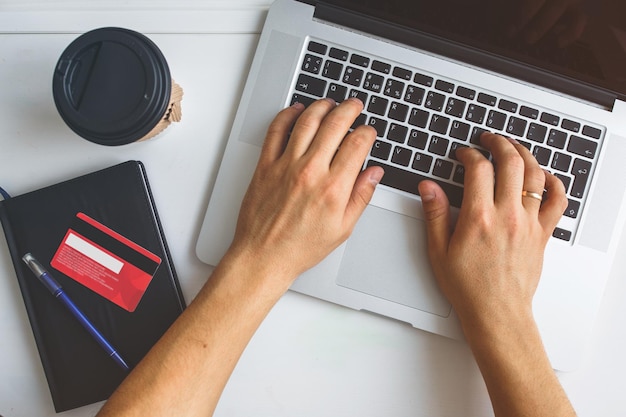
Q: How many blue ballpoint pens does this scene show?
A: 1